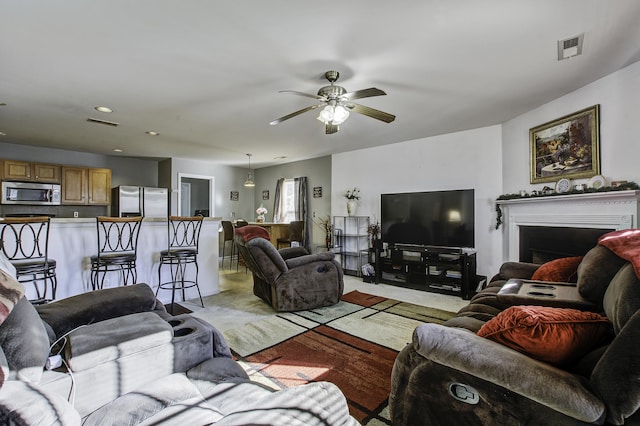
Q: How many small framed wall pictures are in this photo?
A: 3